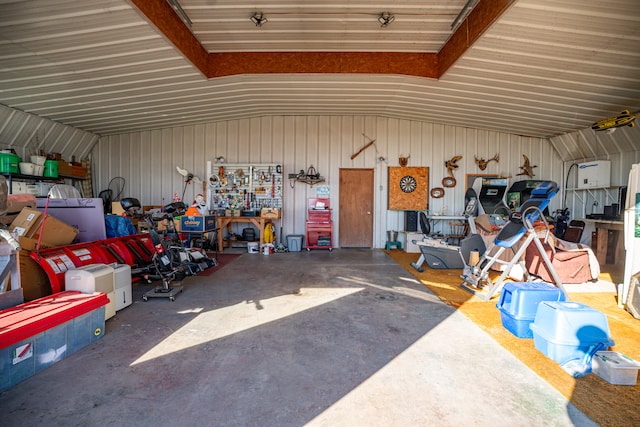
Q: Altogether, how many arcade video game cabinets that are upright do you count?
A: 2